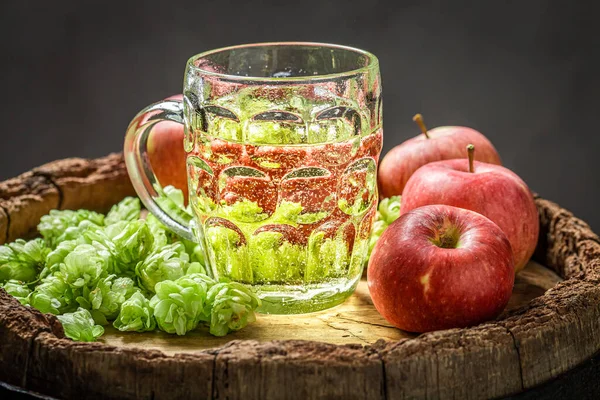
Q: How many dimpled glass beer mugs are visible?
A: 1